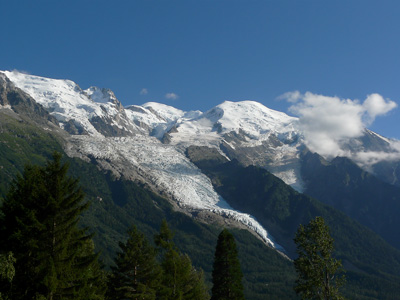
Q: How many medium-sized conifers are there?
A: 3